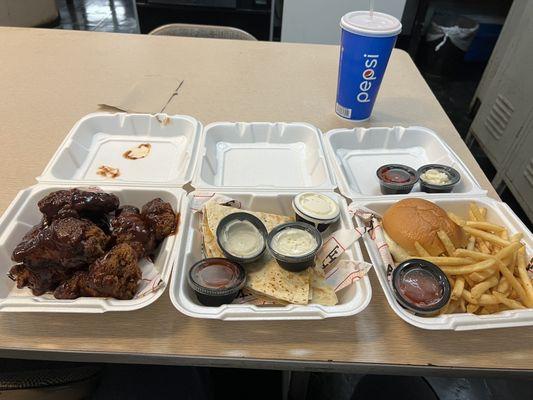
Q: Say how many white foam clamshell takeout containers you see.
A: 3